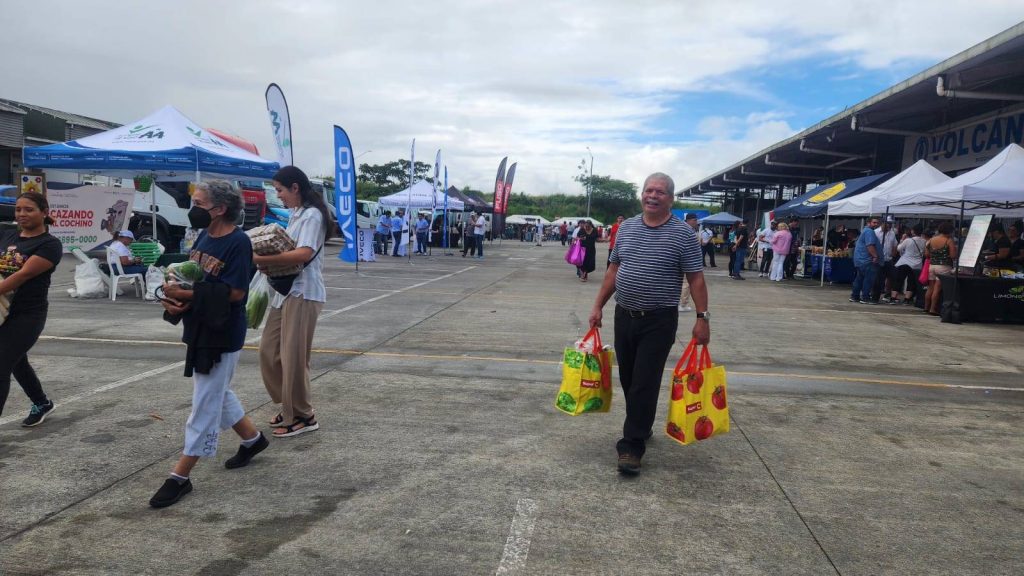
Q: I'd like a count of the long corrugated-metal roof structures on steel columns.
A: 1